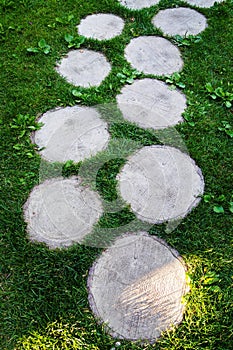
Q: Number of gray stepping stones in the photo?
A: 11